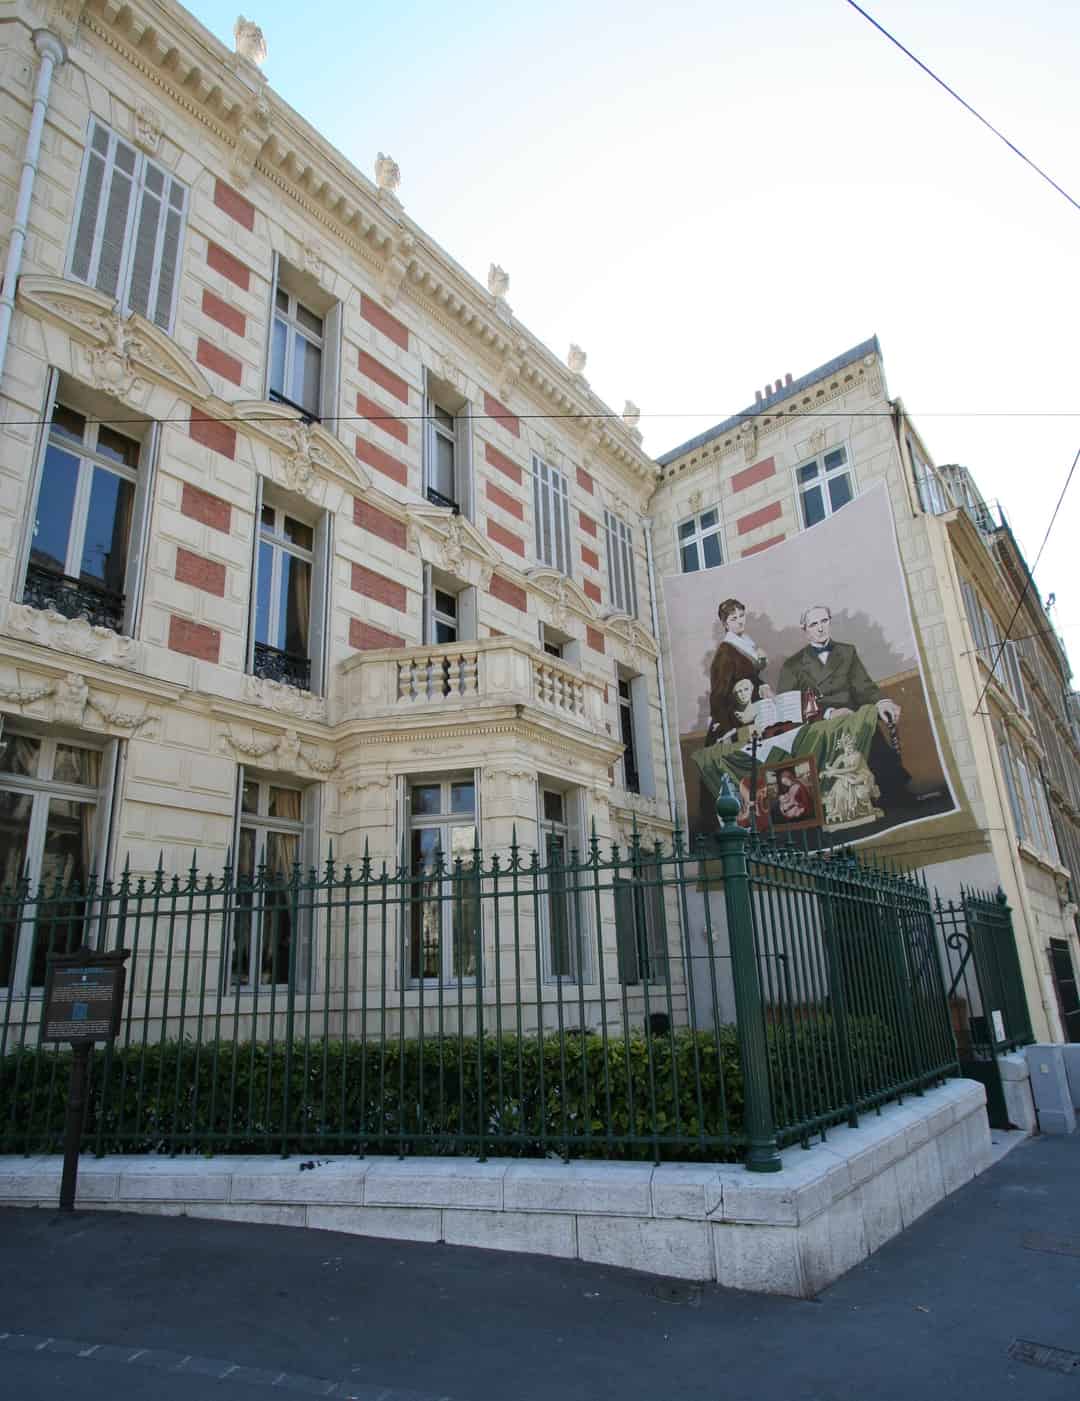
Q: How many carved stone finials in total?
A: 5